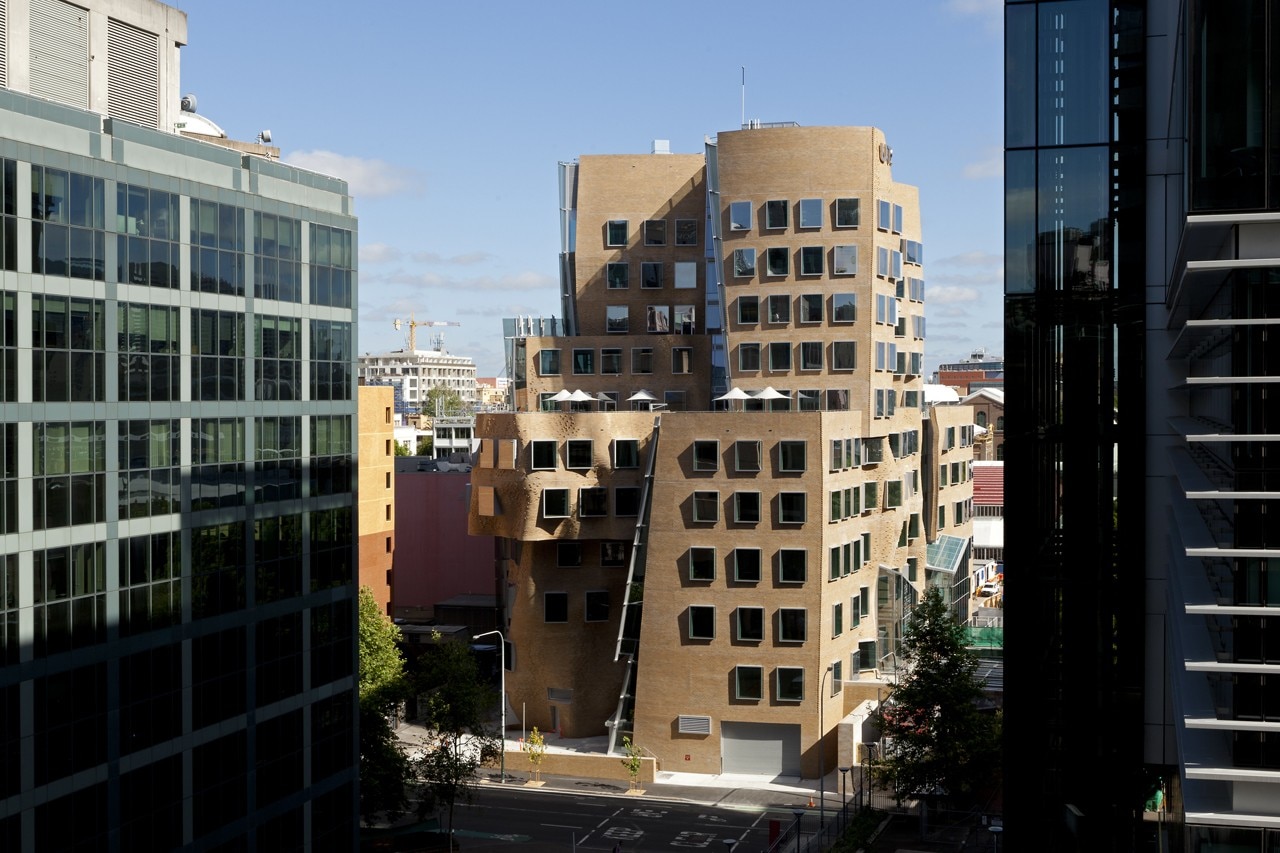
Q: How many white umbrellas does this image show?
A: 5